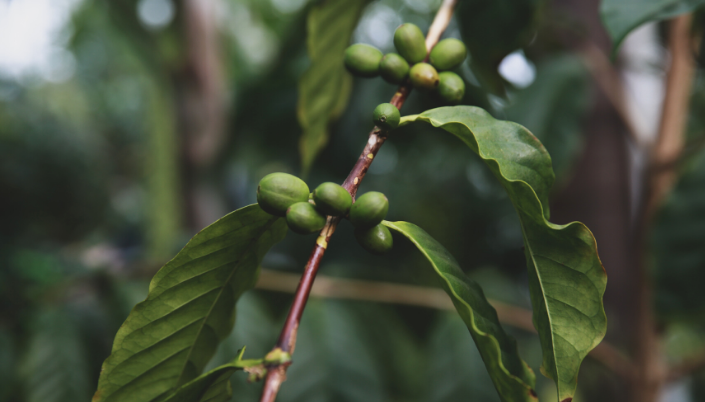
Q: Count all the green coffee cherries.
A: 12